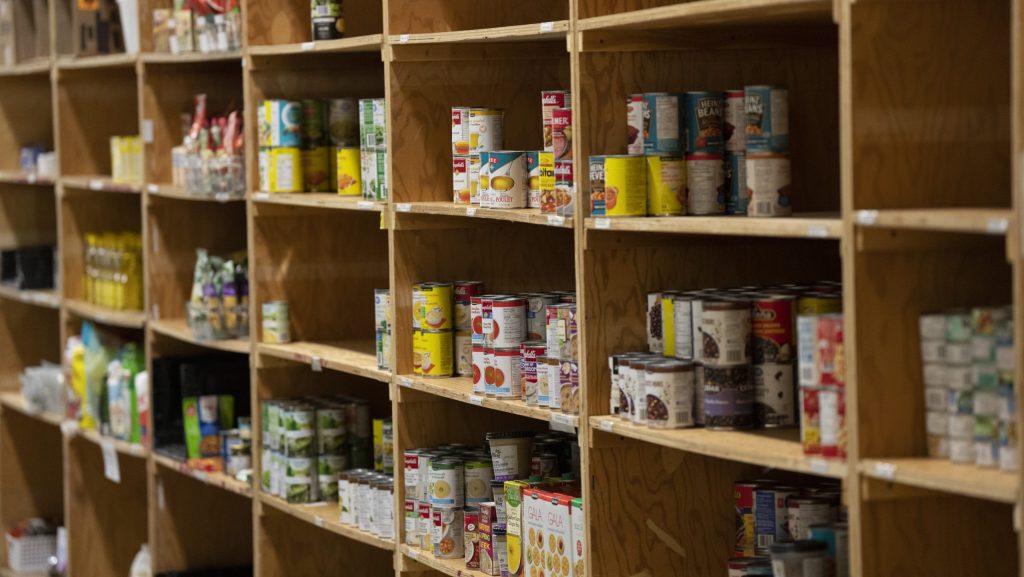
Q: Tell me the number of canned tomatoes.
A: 5